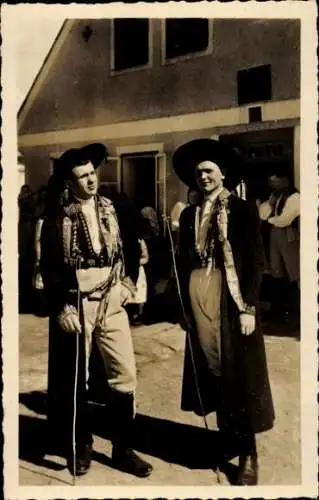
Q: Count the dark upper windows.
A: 2